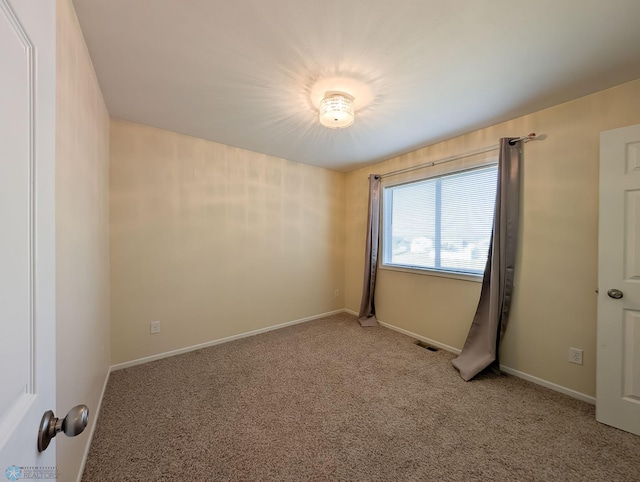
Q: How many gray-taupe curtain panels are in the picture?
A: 2